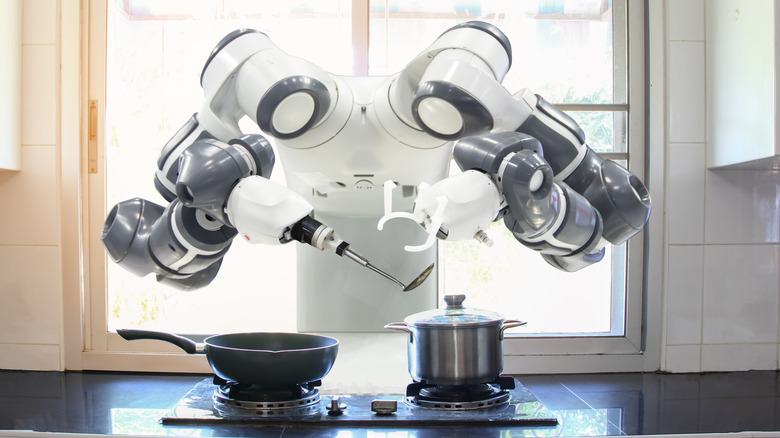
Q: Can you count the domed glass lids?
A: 1